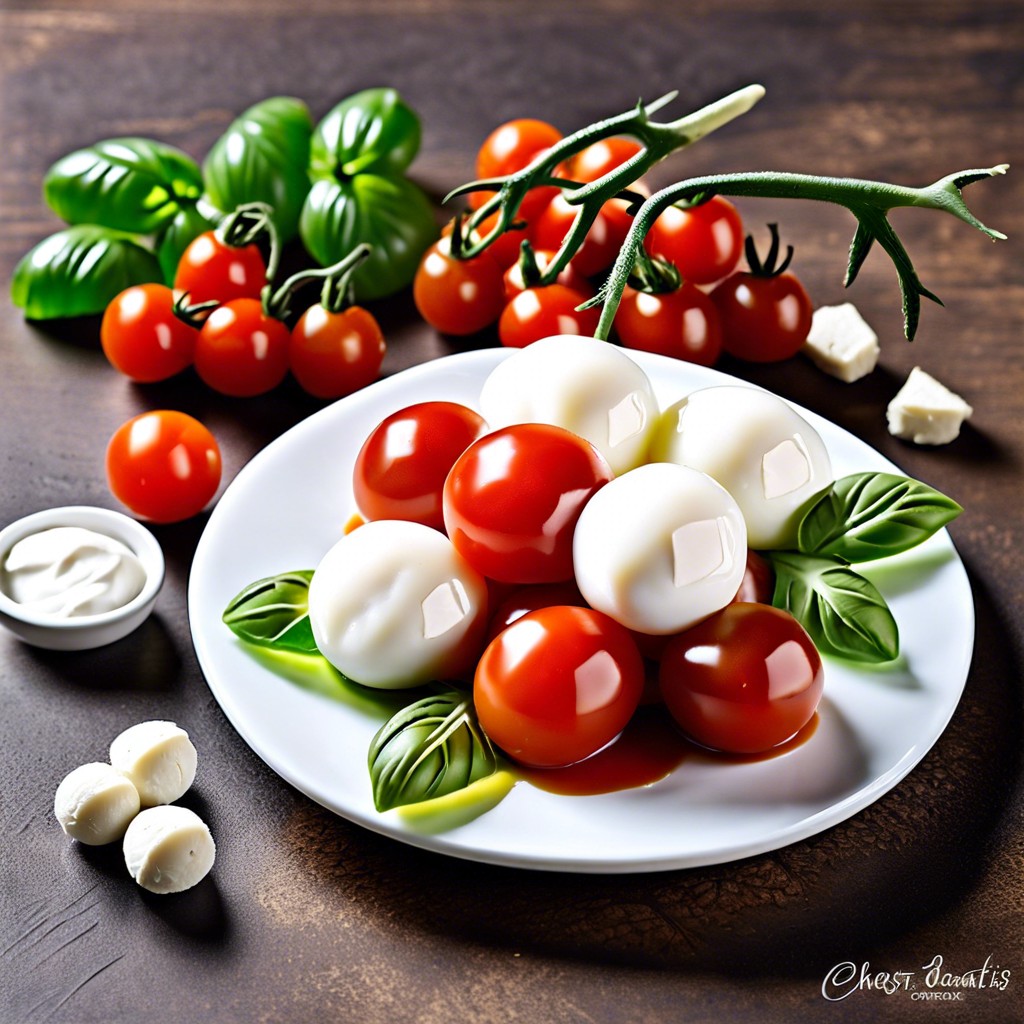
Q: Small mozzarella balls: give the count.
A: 3